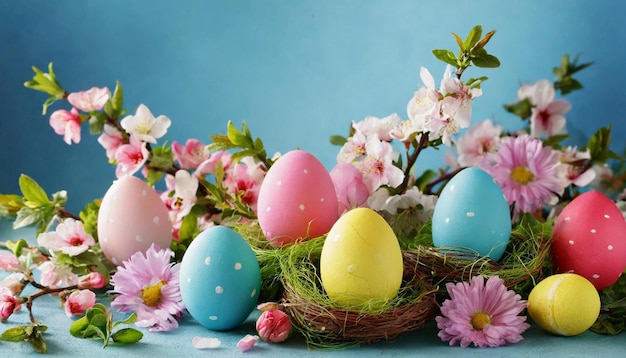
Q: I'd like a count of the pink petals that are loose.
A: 2